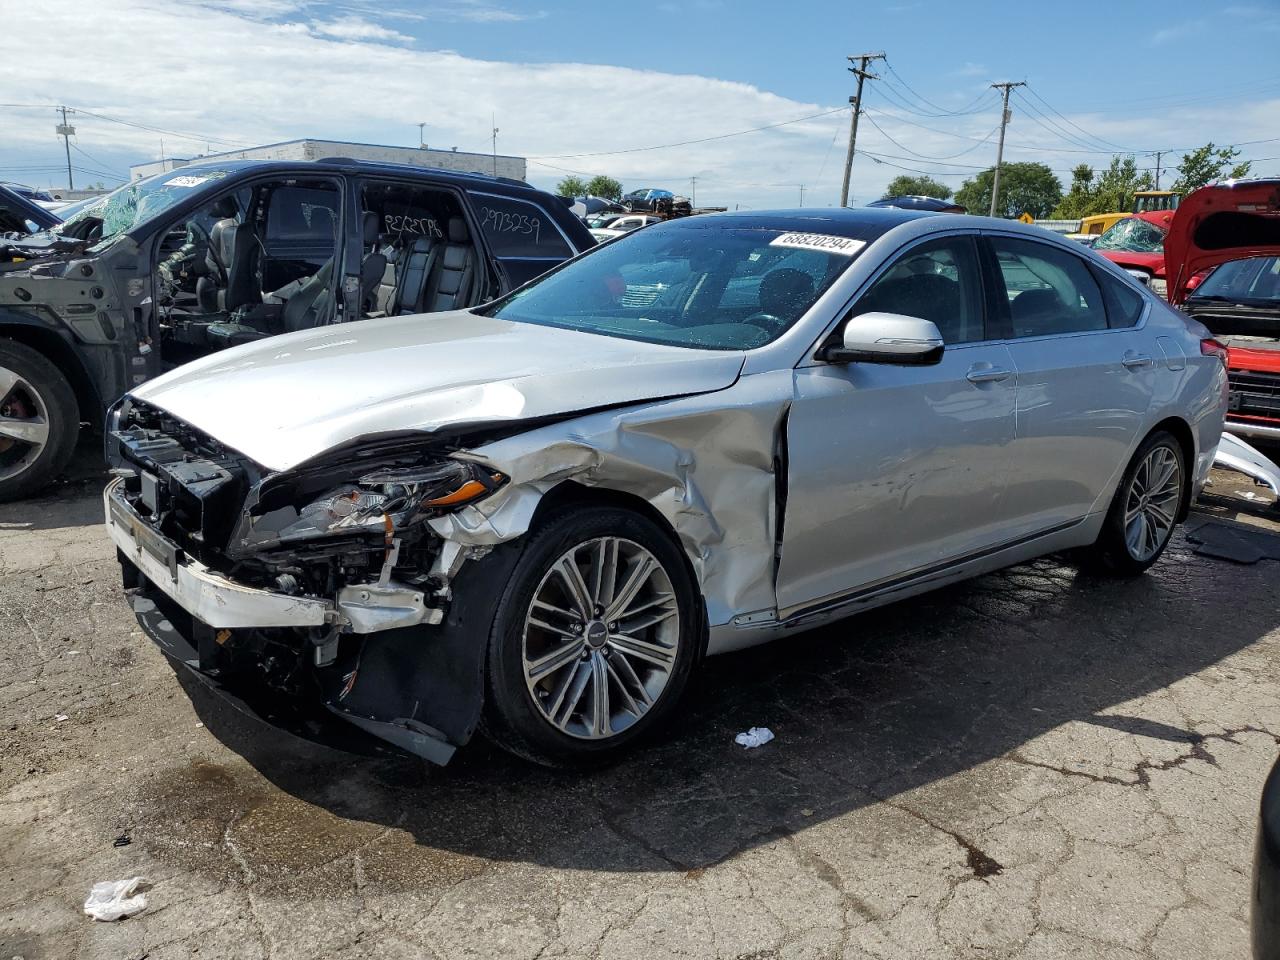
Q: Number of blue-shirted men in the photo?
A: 0